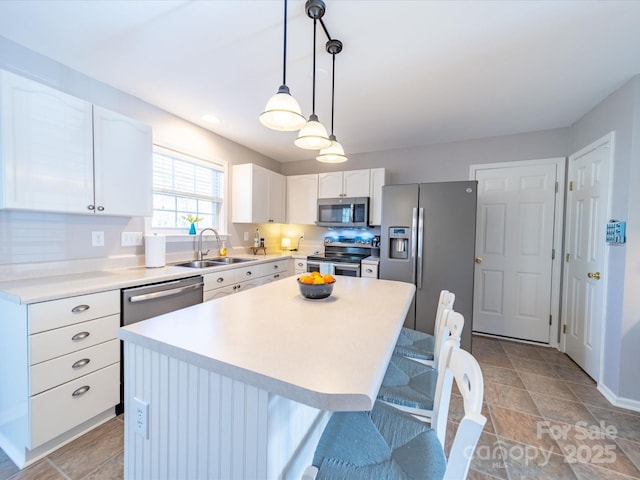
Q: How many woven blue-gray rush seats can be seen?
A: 3